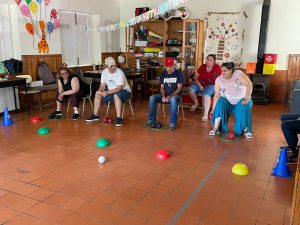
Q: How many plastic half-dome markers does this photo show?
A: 5